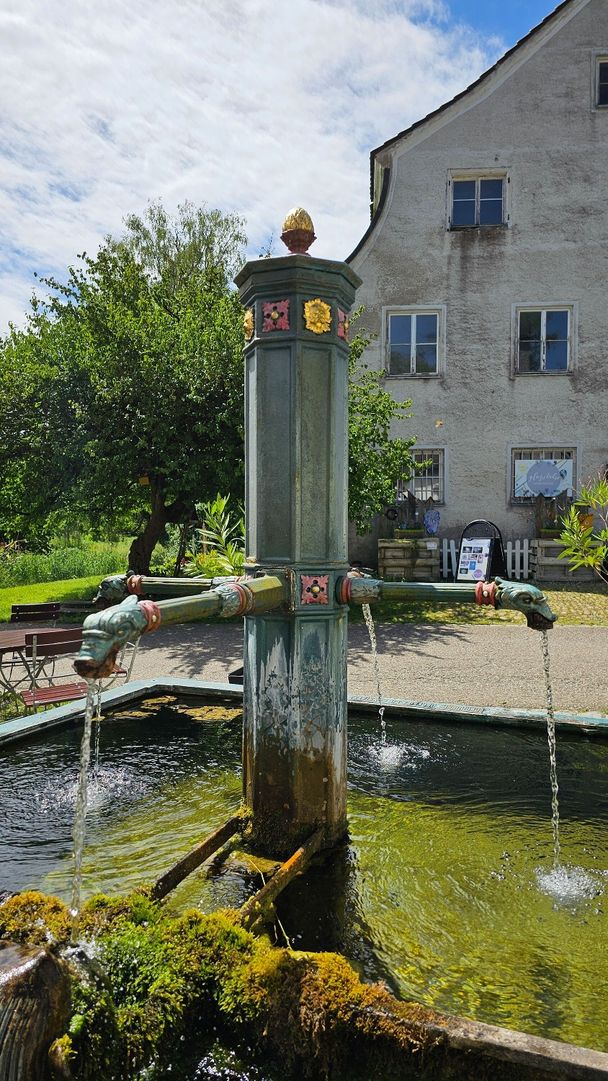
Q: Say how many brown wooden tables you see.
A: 1